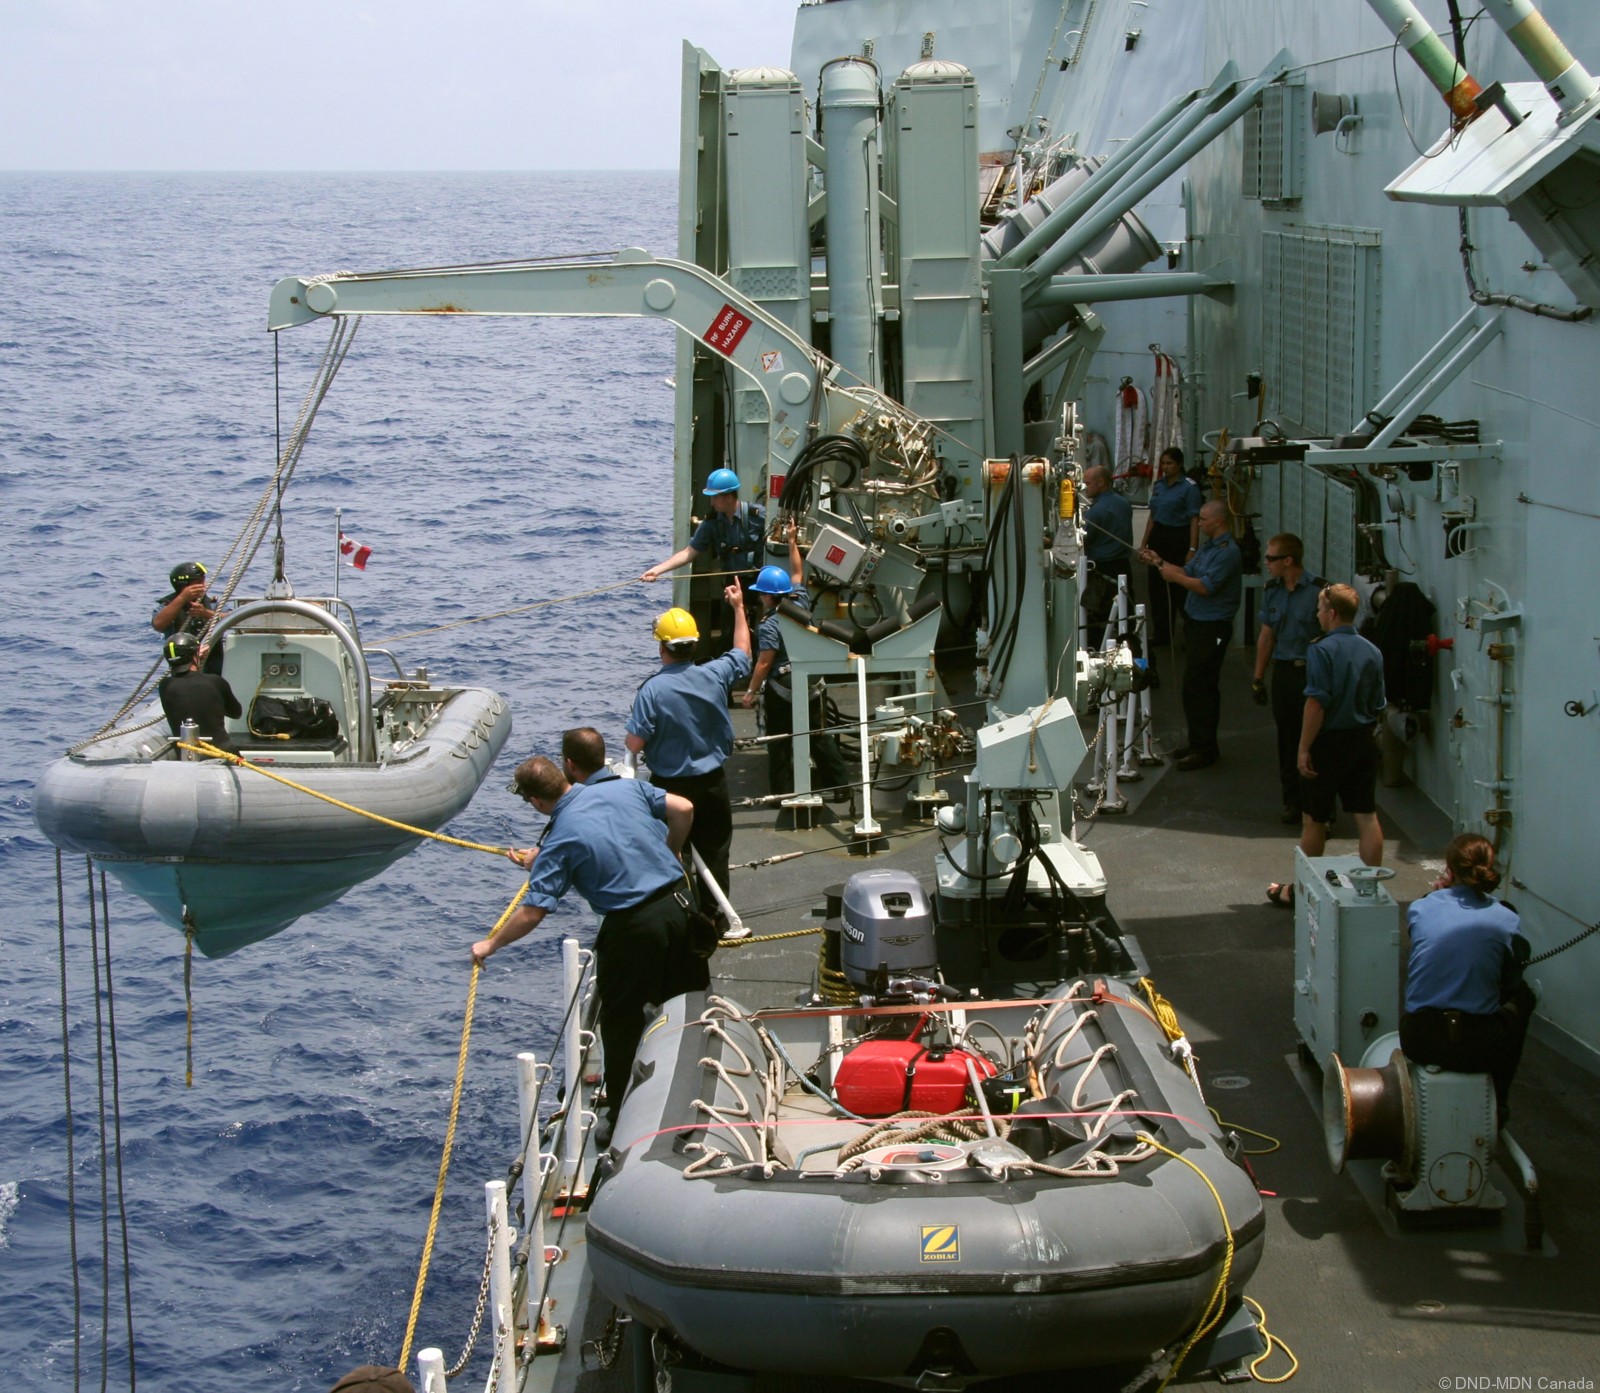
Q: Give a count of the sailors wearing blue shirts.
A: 11